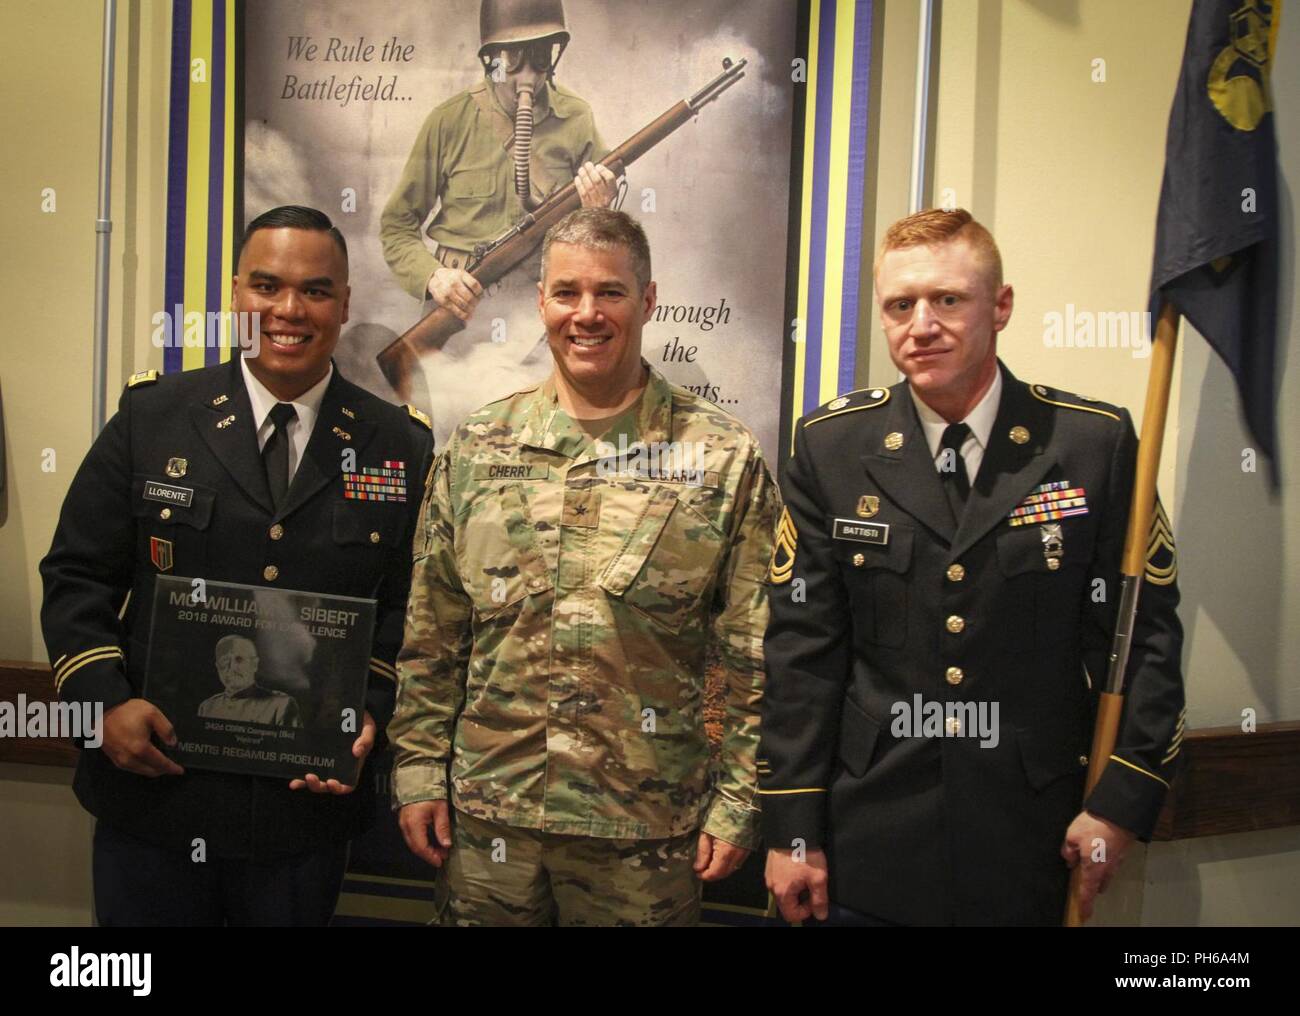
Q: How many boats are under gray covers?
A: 0